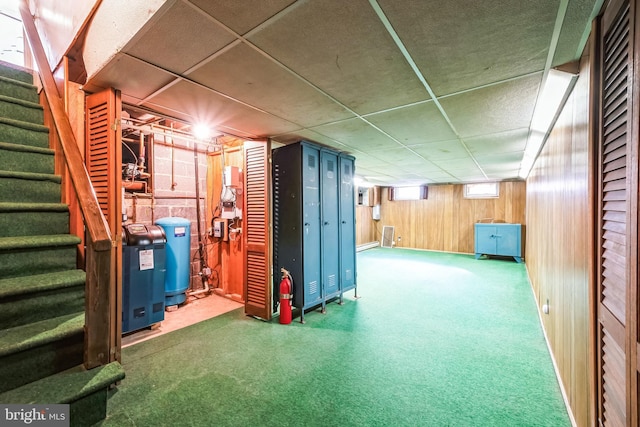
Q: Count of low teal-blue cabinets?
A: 1